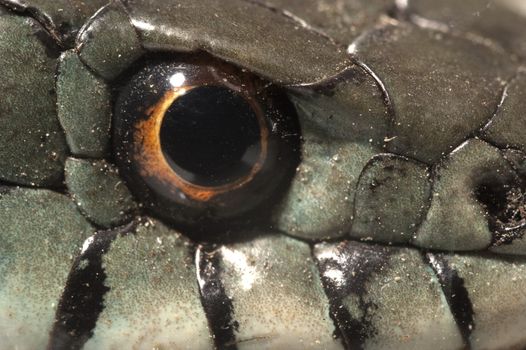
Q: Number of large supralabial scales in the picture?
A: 5